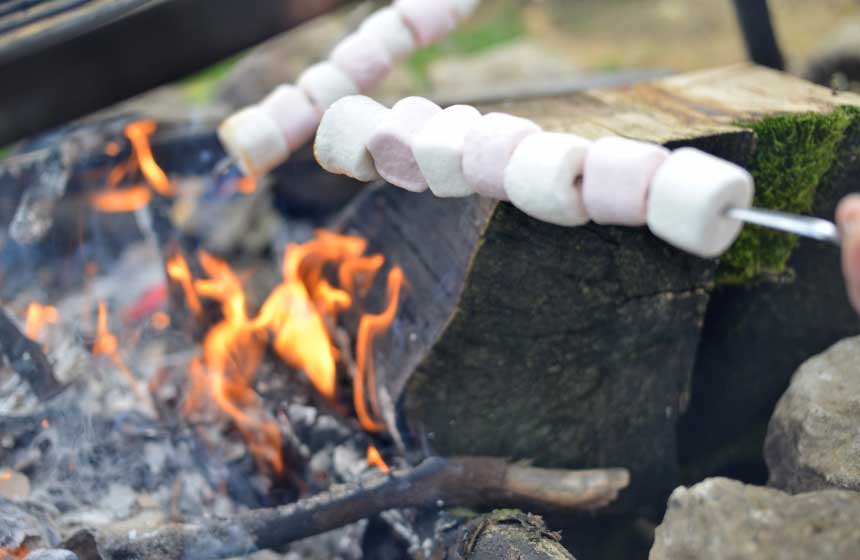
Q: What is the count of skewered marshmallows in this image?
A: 14